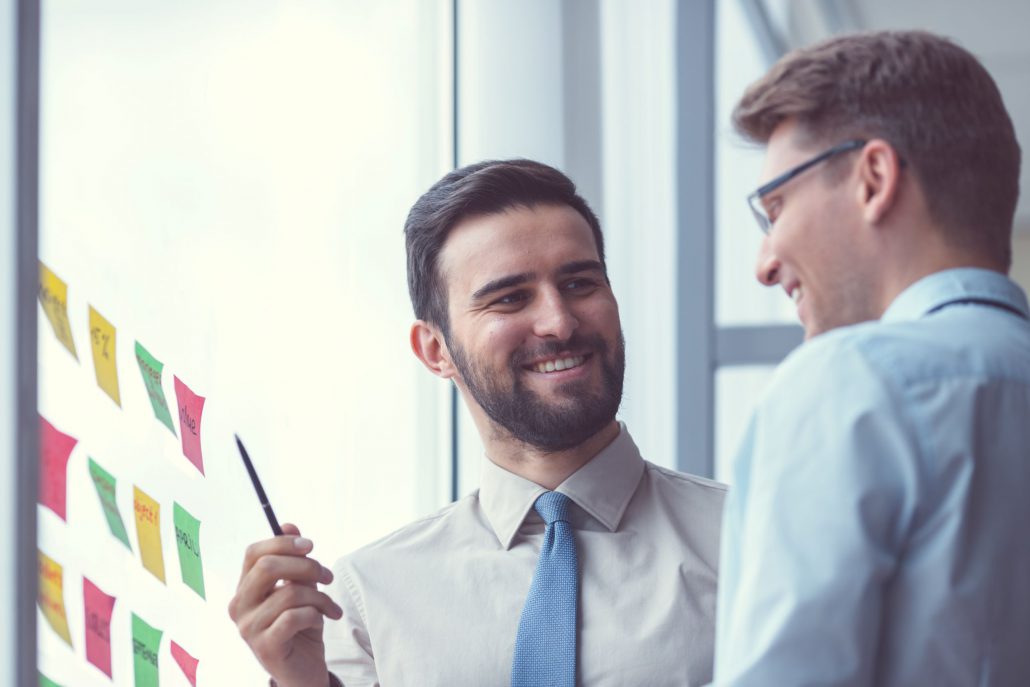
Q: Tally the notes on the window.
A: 13